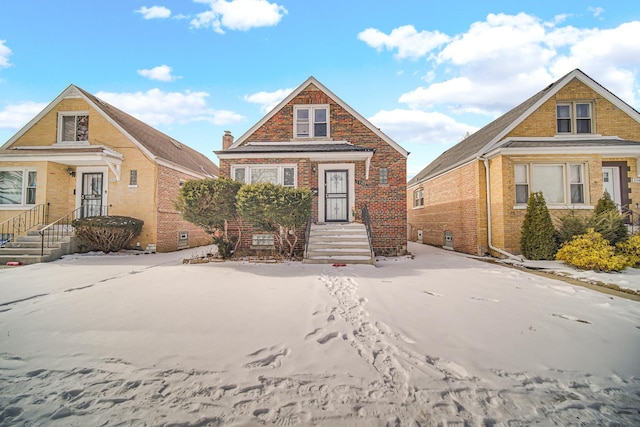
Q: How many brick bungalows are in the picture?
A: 3